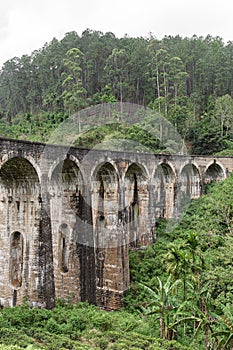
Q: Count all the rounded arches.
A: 7